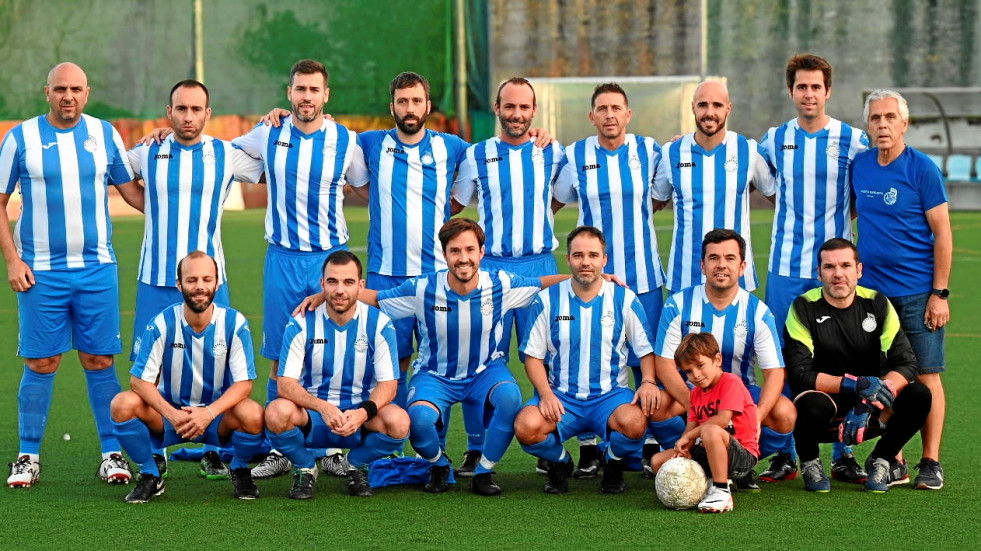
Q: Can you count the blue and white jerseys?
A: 13